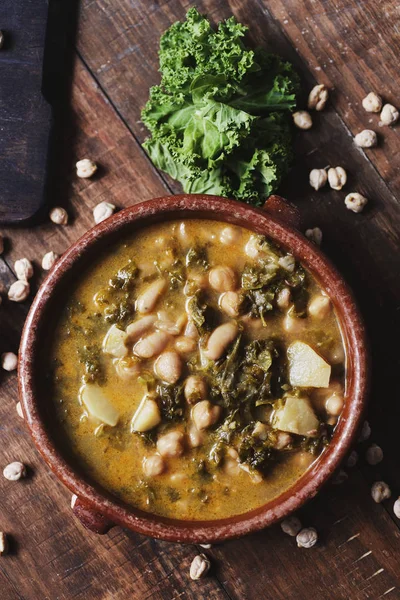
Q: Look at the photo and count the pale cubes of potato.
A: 5